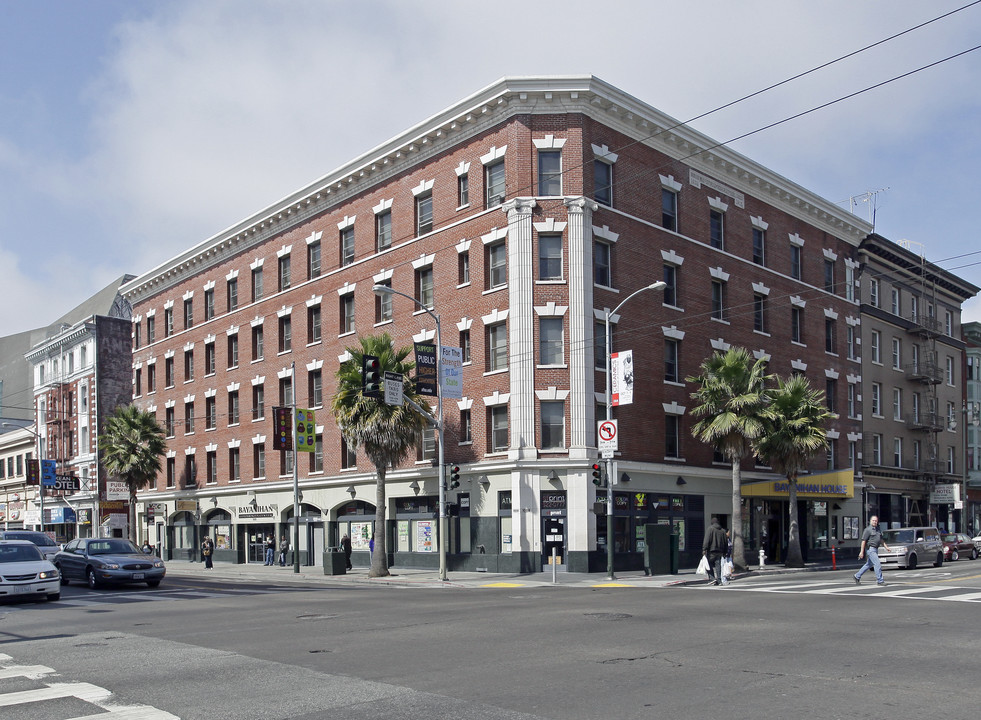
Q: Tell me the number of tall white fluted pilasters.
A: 2